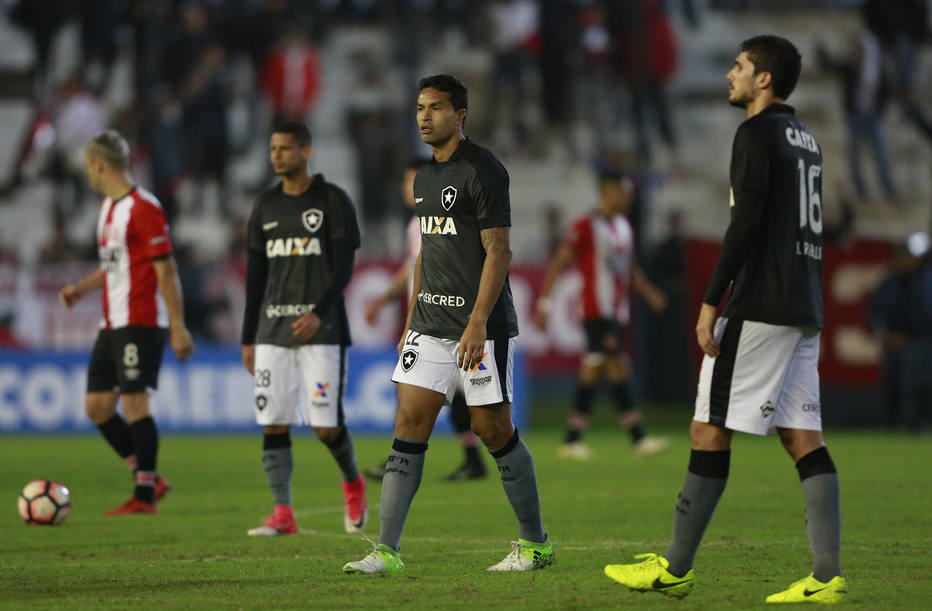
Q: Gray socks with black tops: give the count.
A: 6